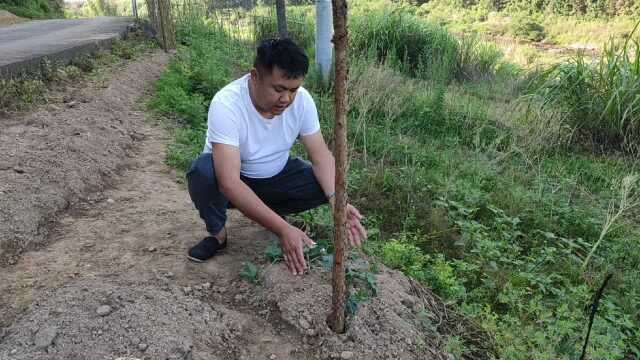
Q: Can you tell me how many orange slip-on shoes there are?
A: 0